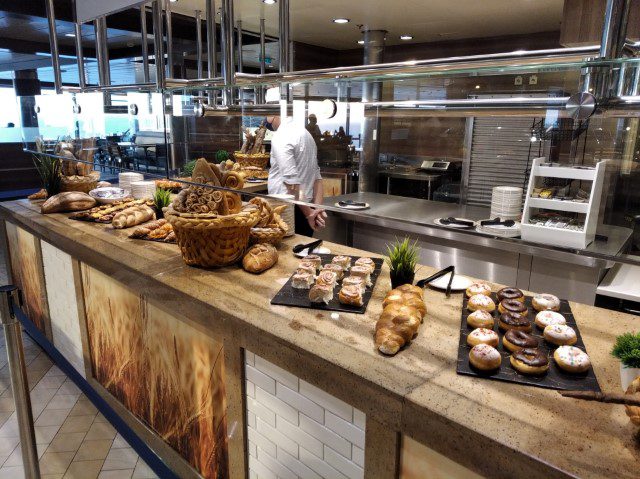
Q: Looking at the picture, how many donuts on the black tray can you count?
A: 14